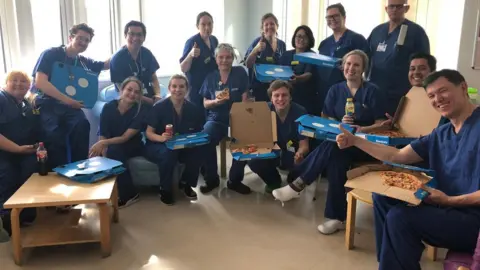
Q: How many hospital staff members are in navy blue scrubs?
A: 15